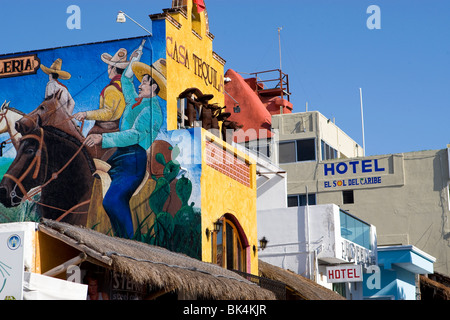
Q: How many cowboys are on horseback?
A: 3